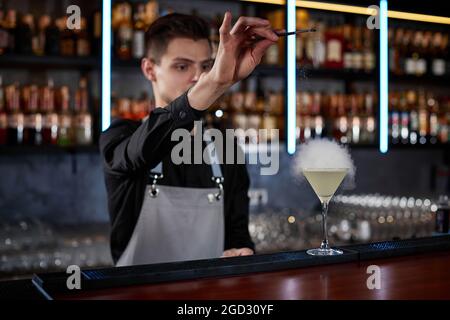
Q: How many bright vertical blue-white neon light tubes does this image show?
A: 3